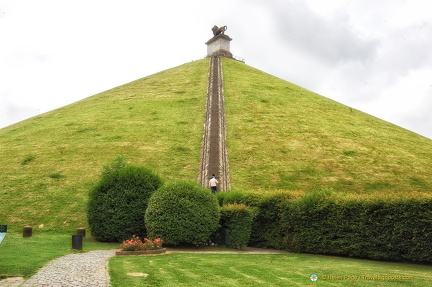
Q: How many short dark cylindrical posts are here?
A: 3